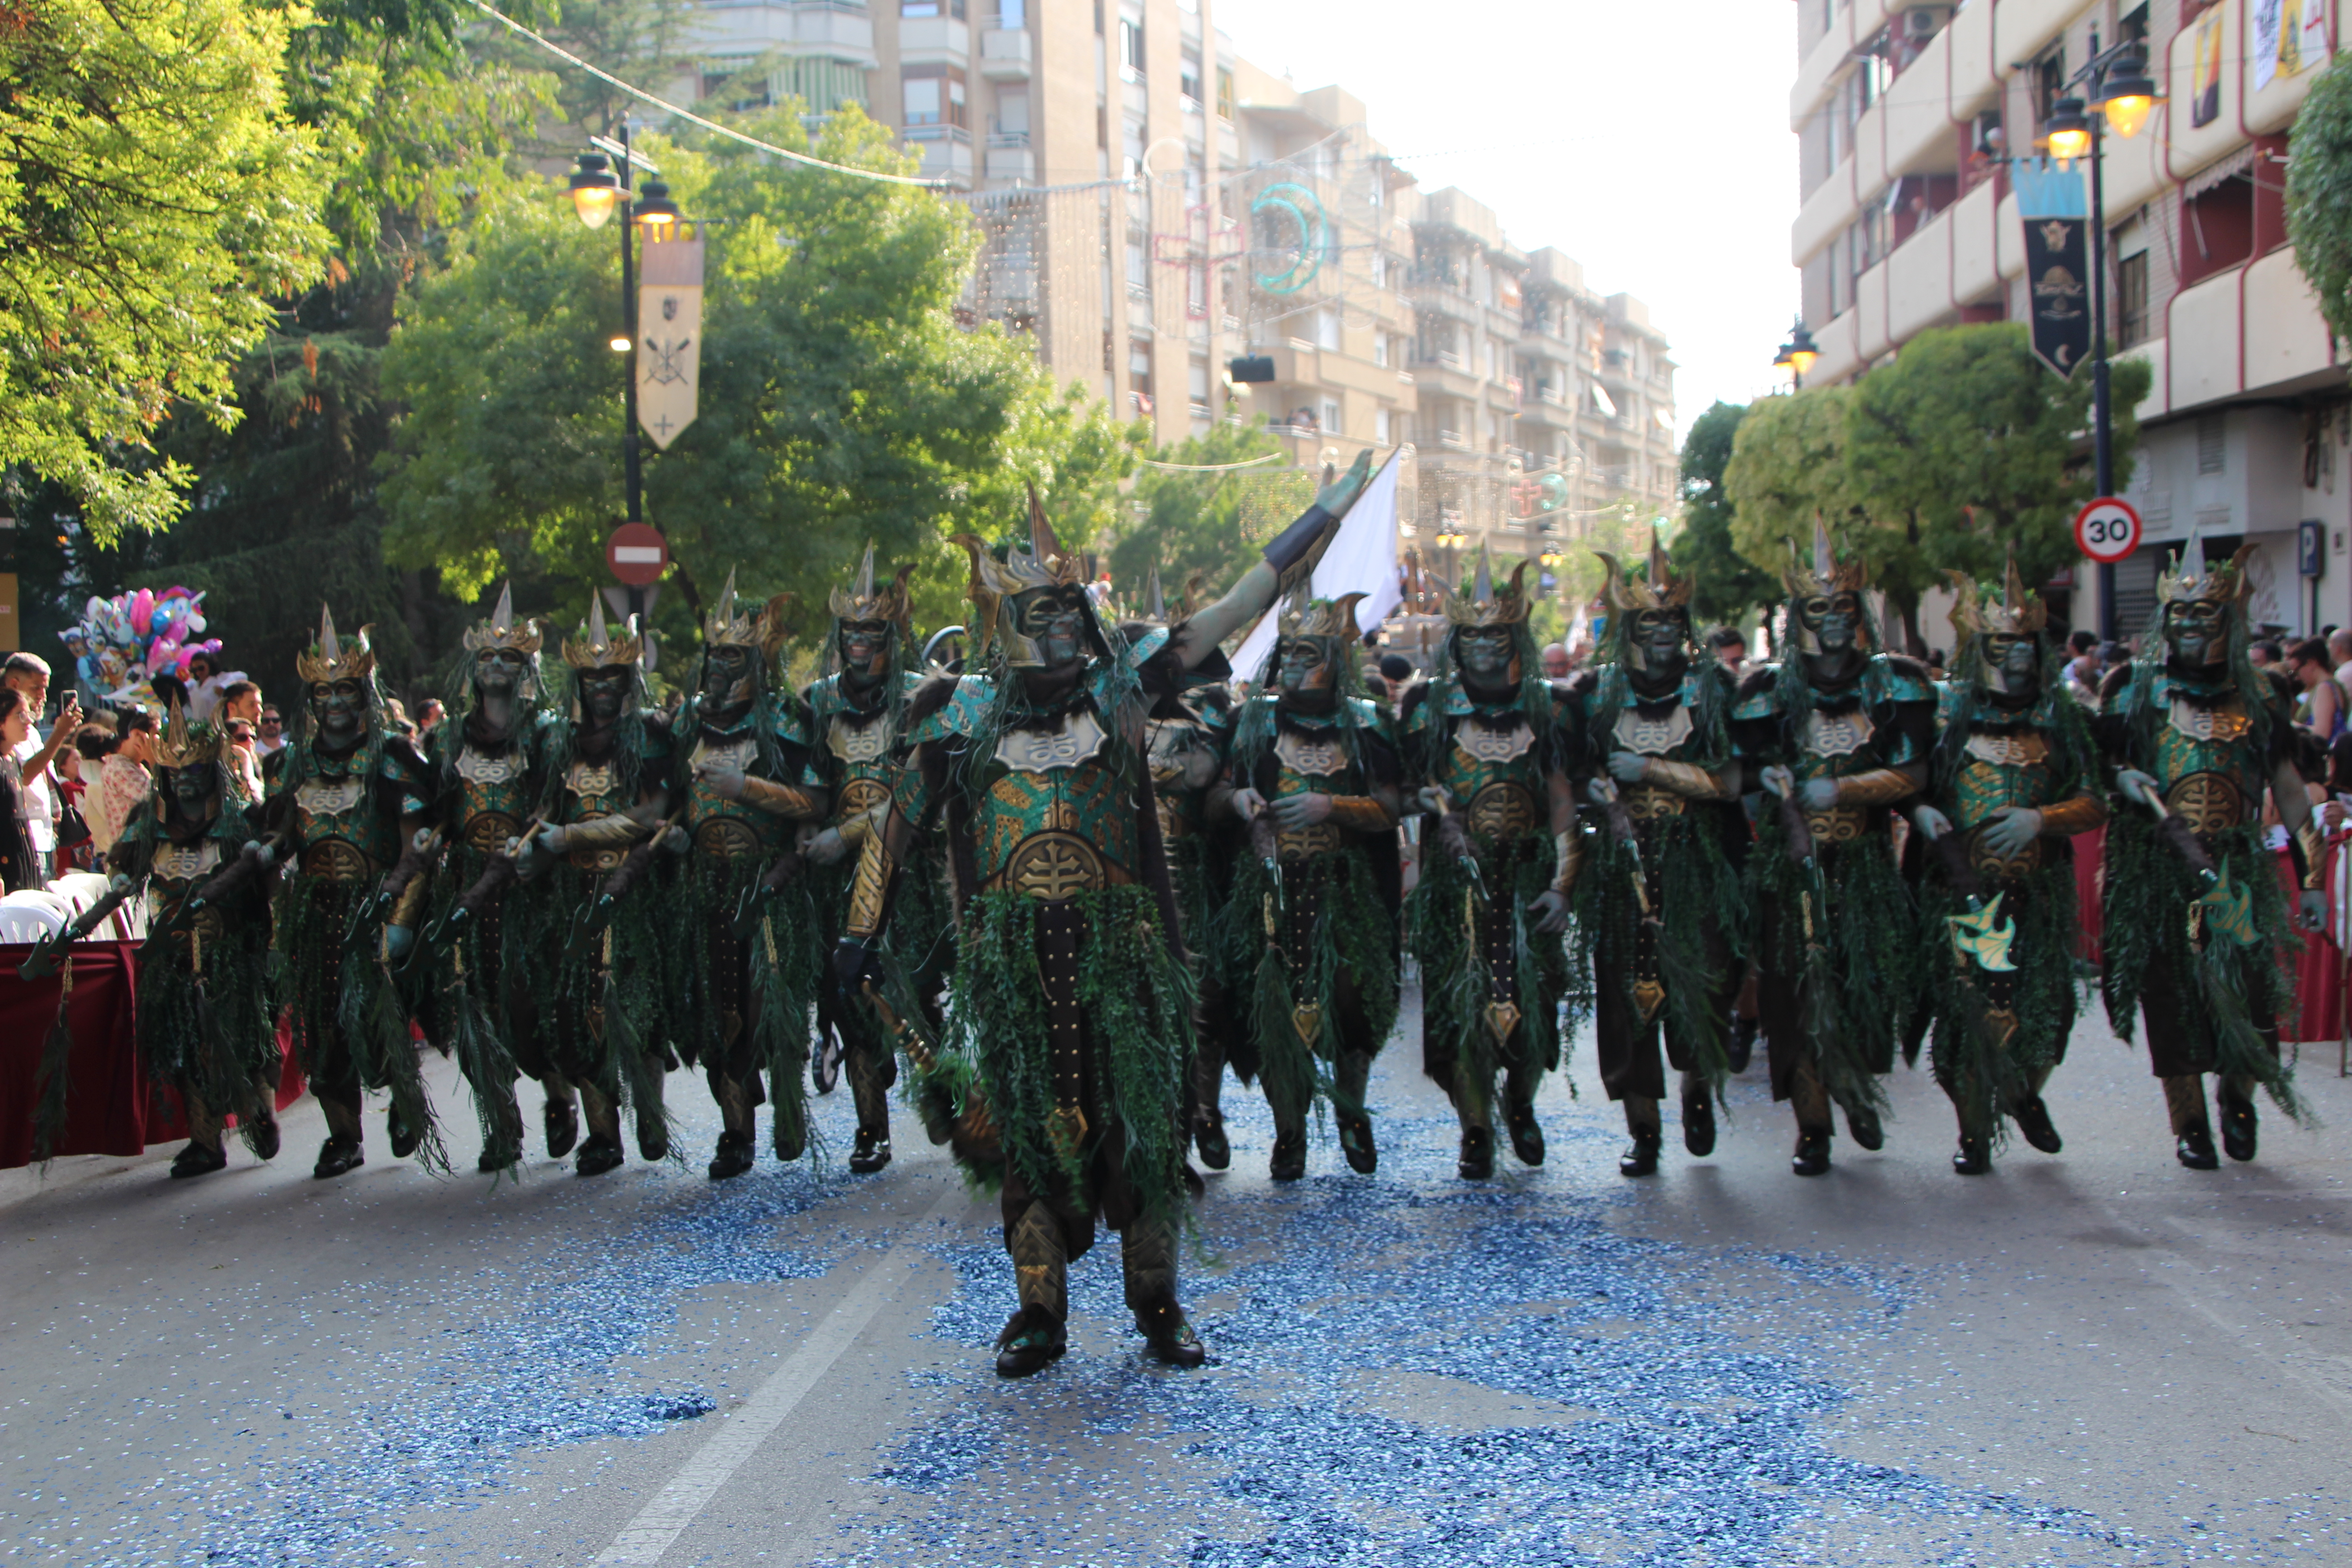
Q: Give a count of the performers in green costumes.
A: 14